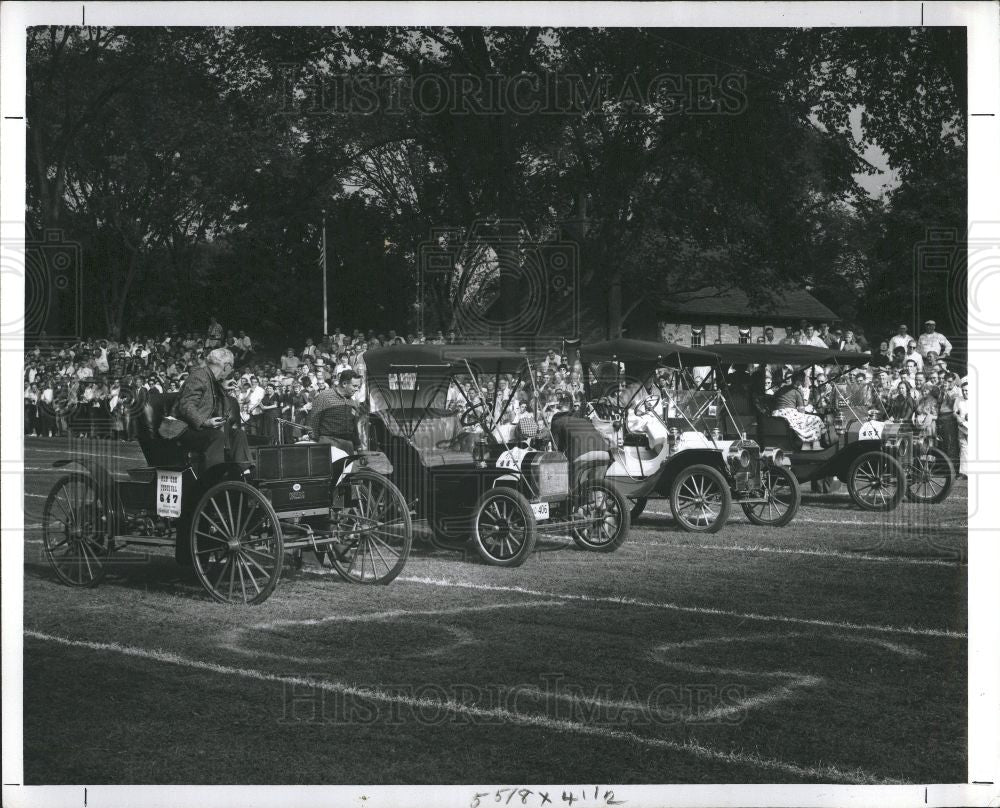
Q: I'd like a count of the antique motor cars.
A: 4